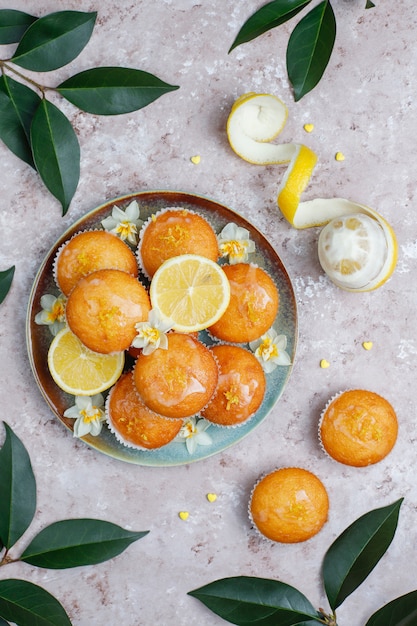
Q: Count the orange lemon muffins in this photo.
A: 9